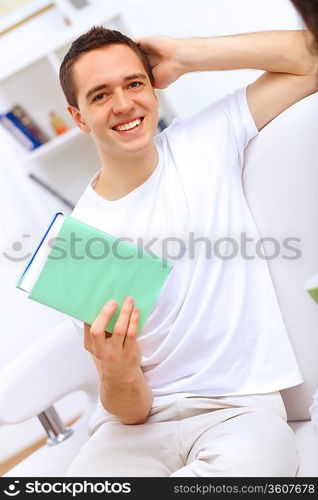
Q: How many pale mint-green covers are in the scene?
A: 1